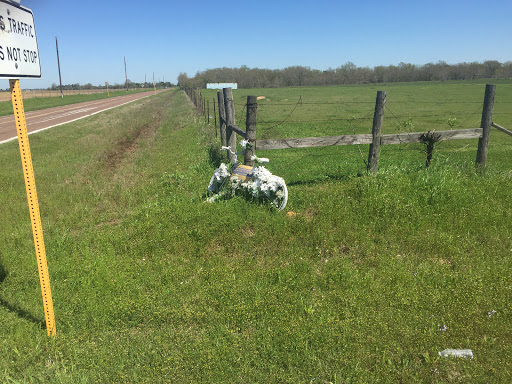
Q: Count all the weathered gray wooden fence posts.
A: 5